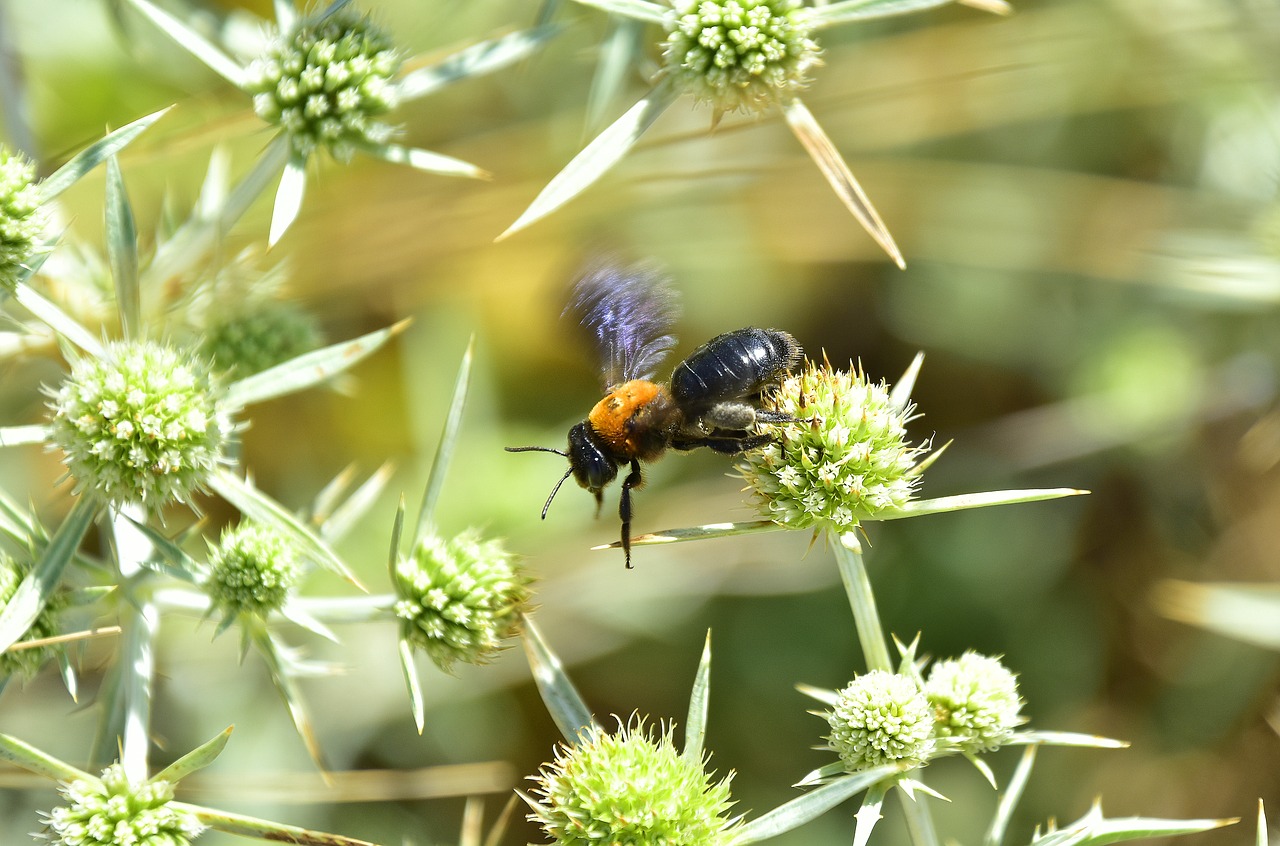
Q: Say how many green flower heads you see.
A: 13